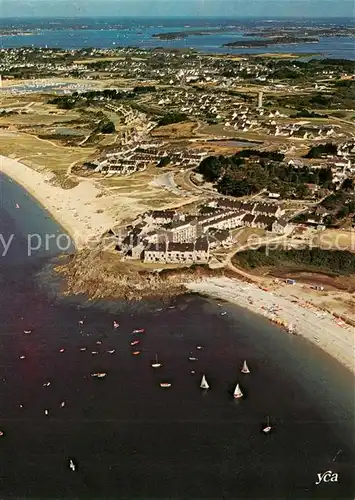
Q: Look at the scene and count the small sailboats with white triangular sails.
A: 3